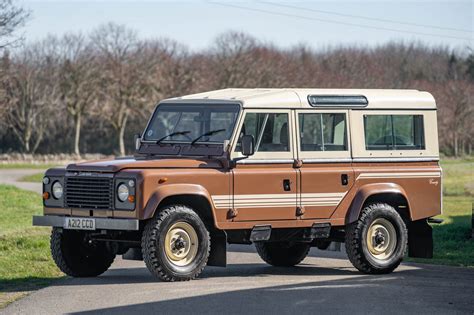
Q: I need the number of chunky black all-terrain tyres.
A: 4